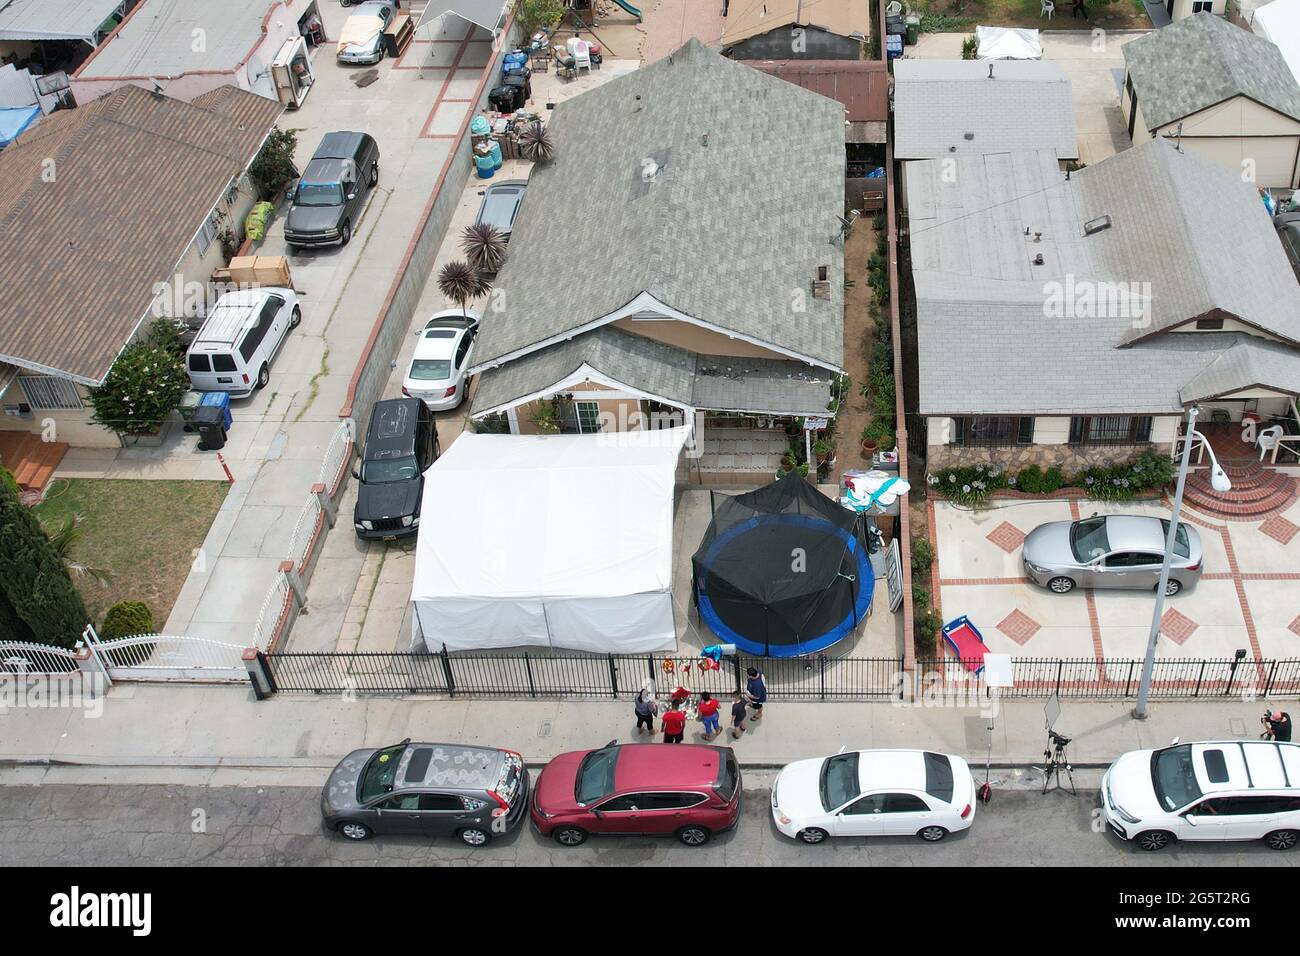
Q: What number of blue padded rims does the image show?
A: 1